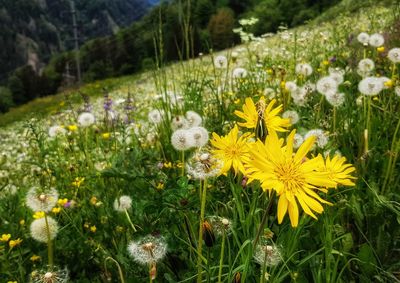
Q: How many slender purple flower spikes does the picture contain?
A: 3